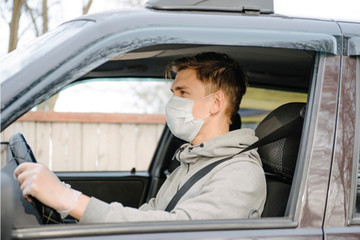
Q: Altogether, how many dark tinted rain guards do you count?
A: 2